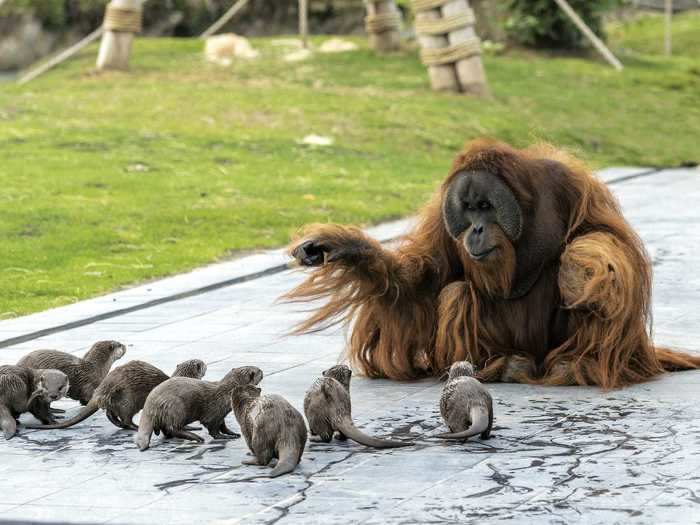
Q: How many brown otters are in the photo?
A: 7